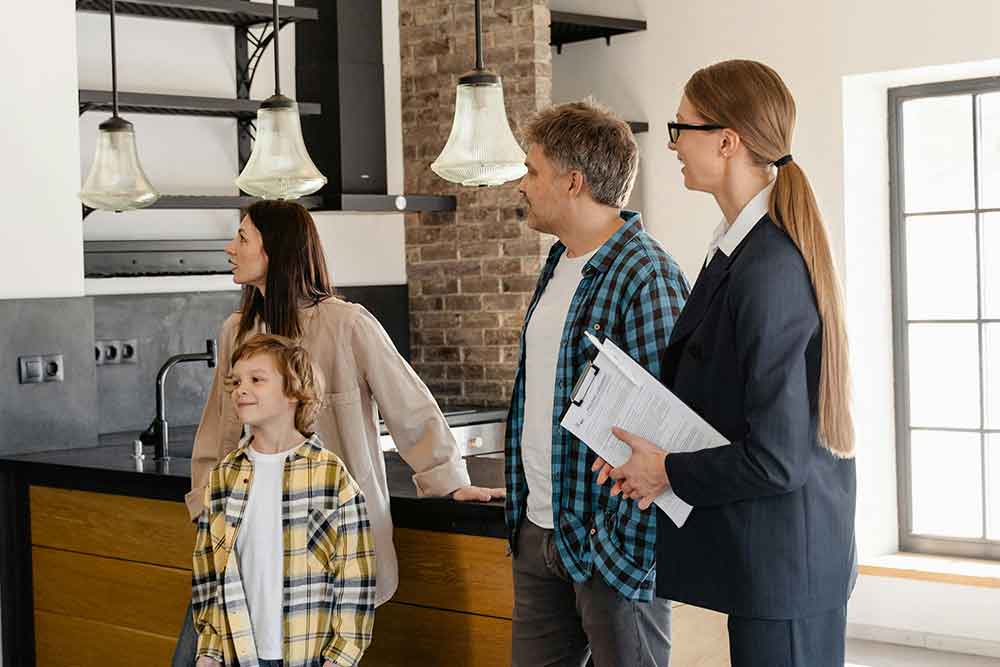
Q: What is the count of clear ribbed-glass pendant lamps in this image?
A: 3